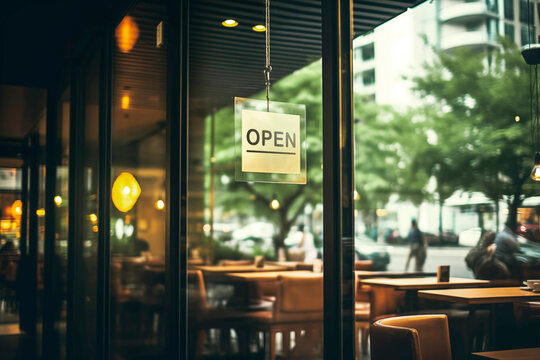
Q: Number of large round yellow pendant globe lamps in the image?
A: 1